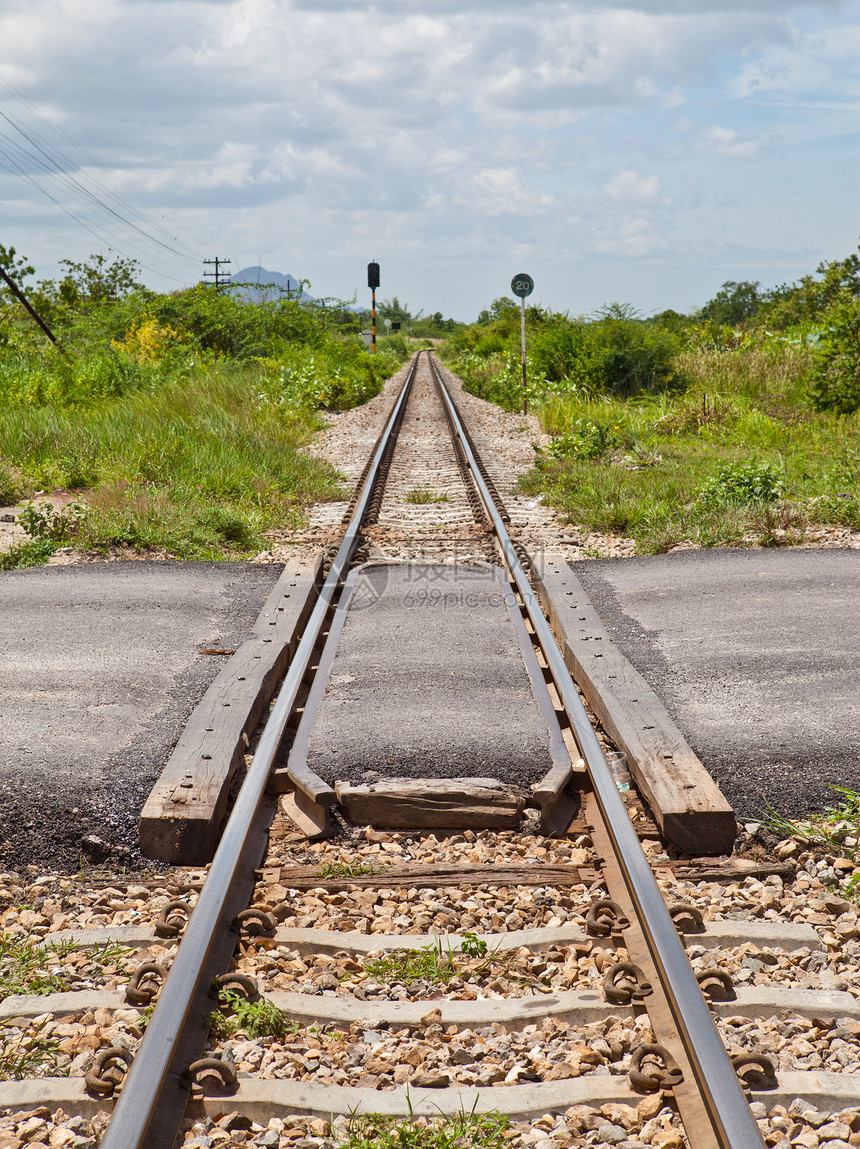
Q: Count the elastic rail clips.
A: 12